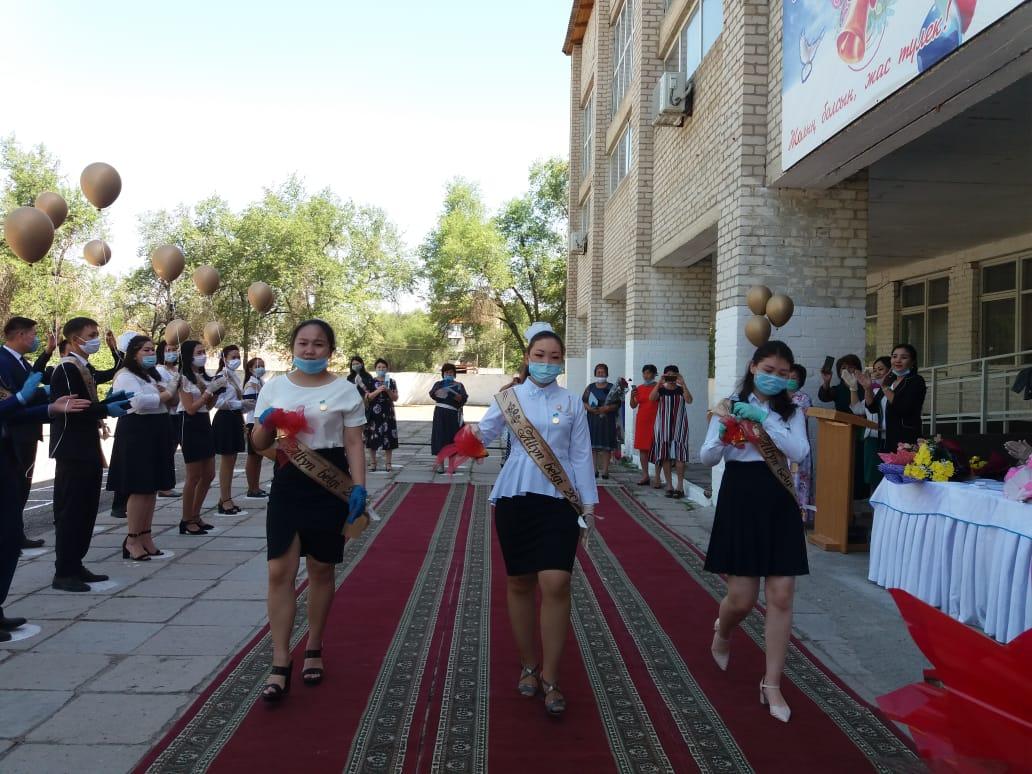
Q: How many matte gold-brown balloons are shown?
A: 12